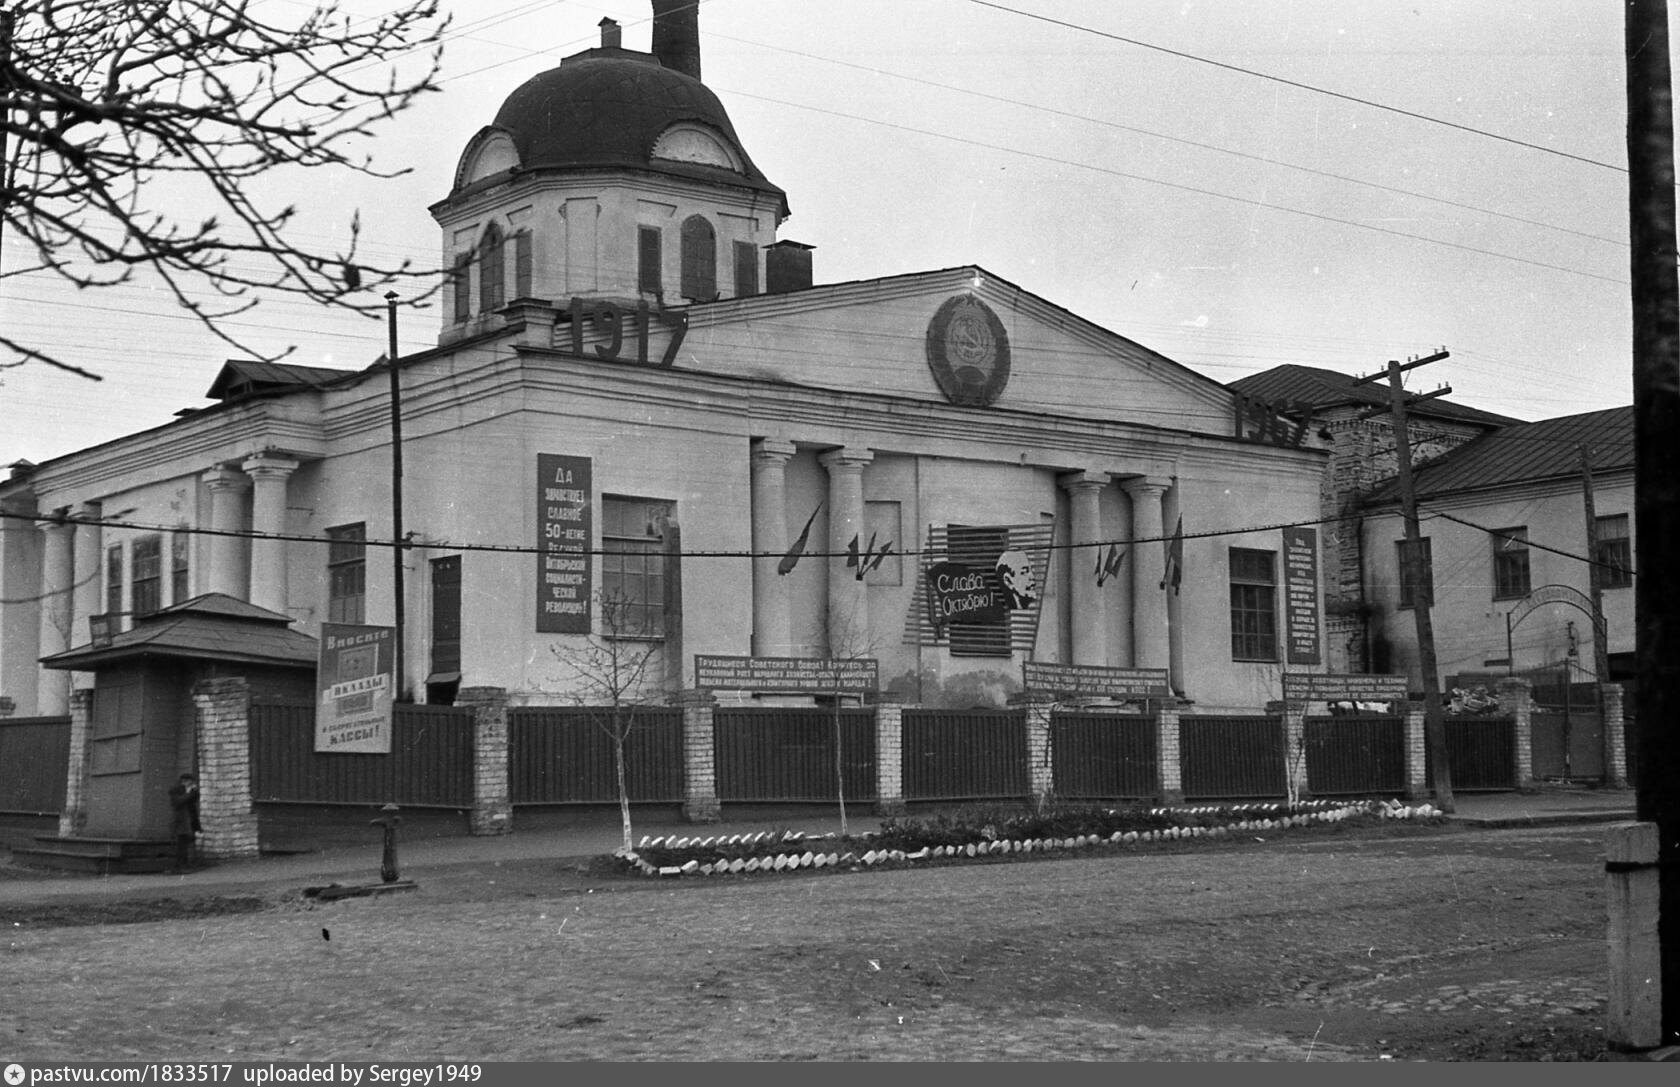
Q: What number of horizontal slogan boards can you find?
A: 3